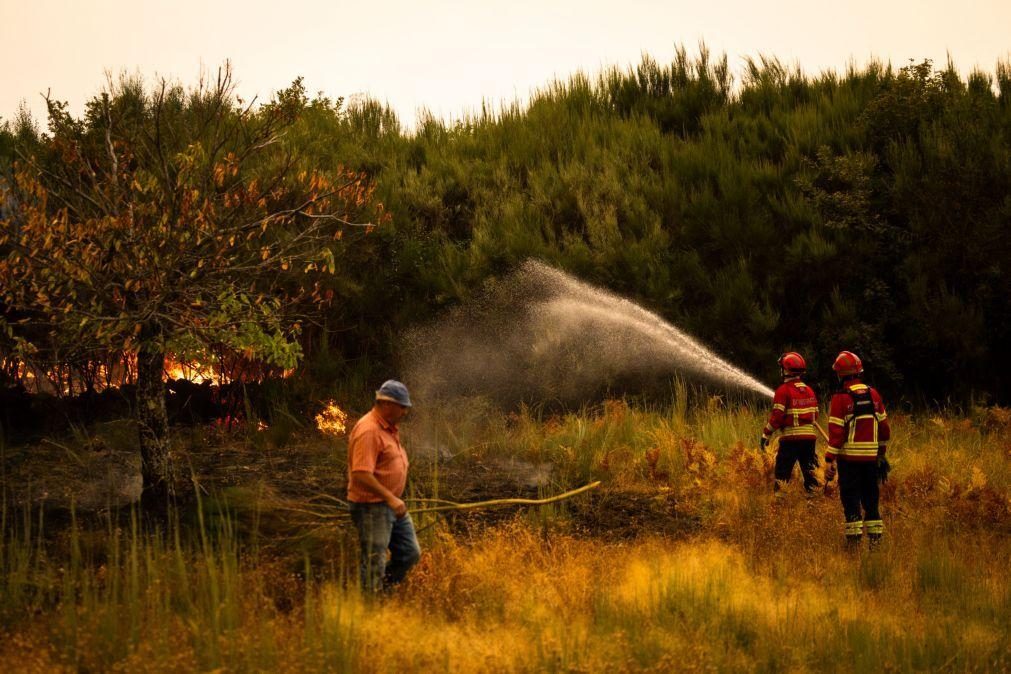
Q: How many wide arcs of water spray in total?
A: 1